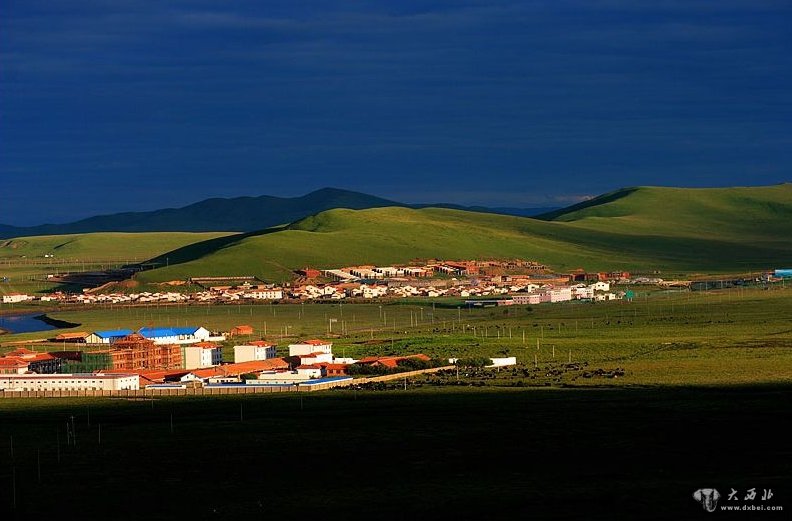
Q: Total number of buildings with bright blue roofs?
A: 2